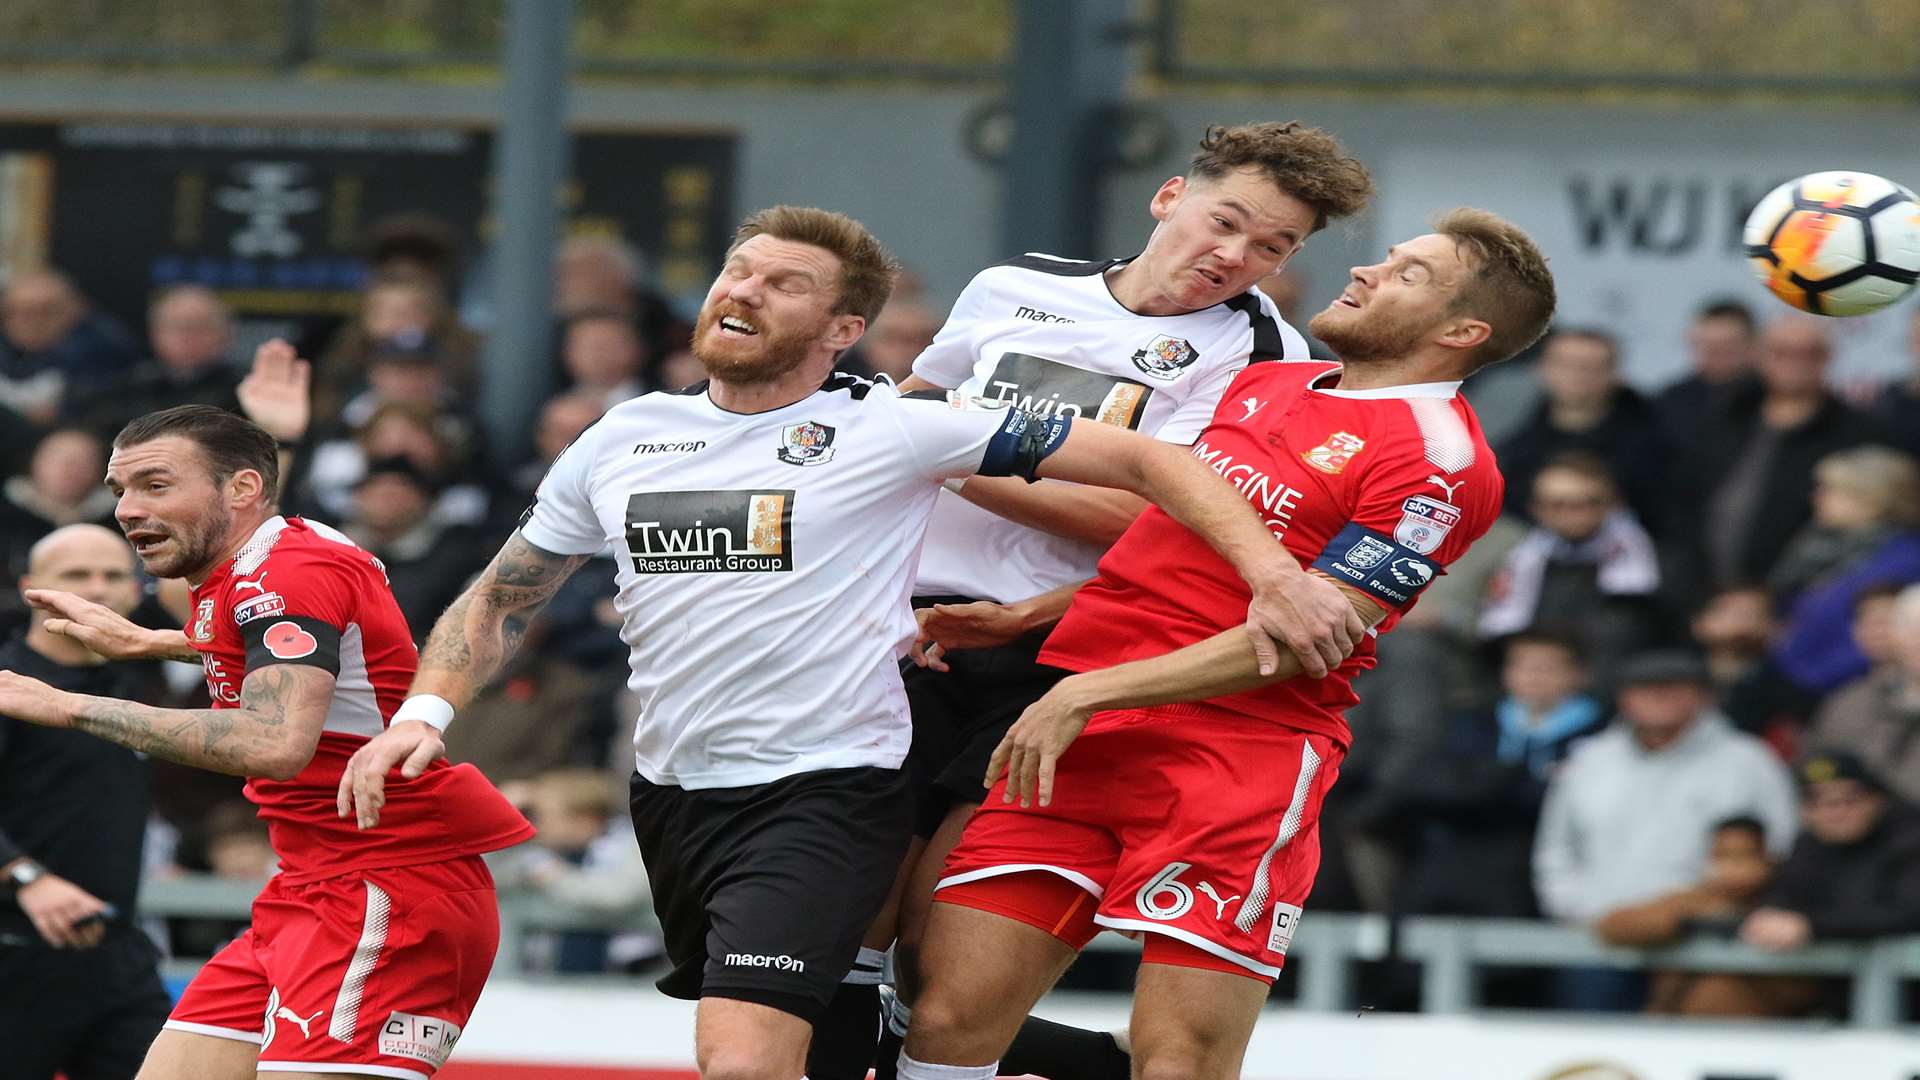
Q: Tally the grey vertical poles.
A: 2